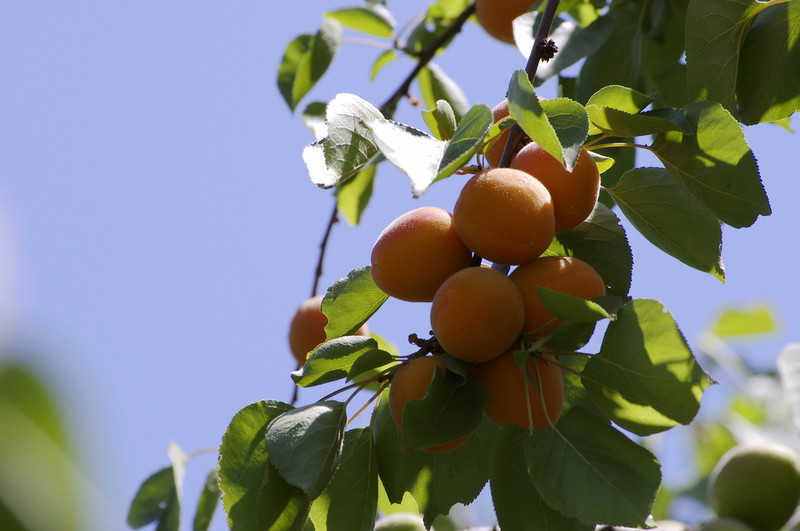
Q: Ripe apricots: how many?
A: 10